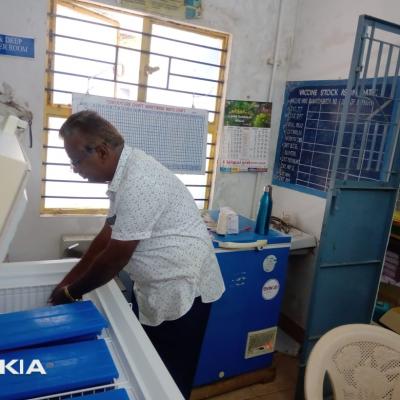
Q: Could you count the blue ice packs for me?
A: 3